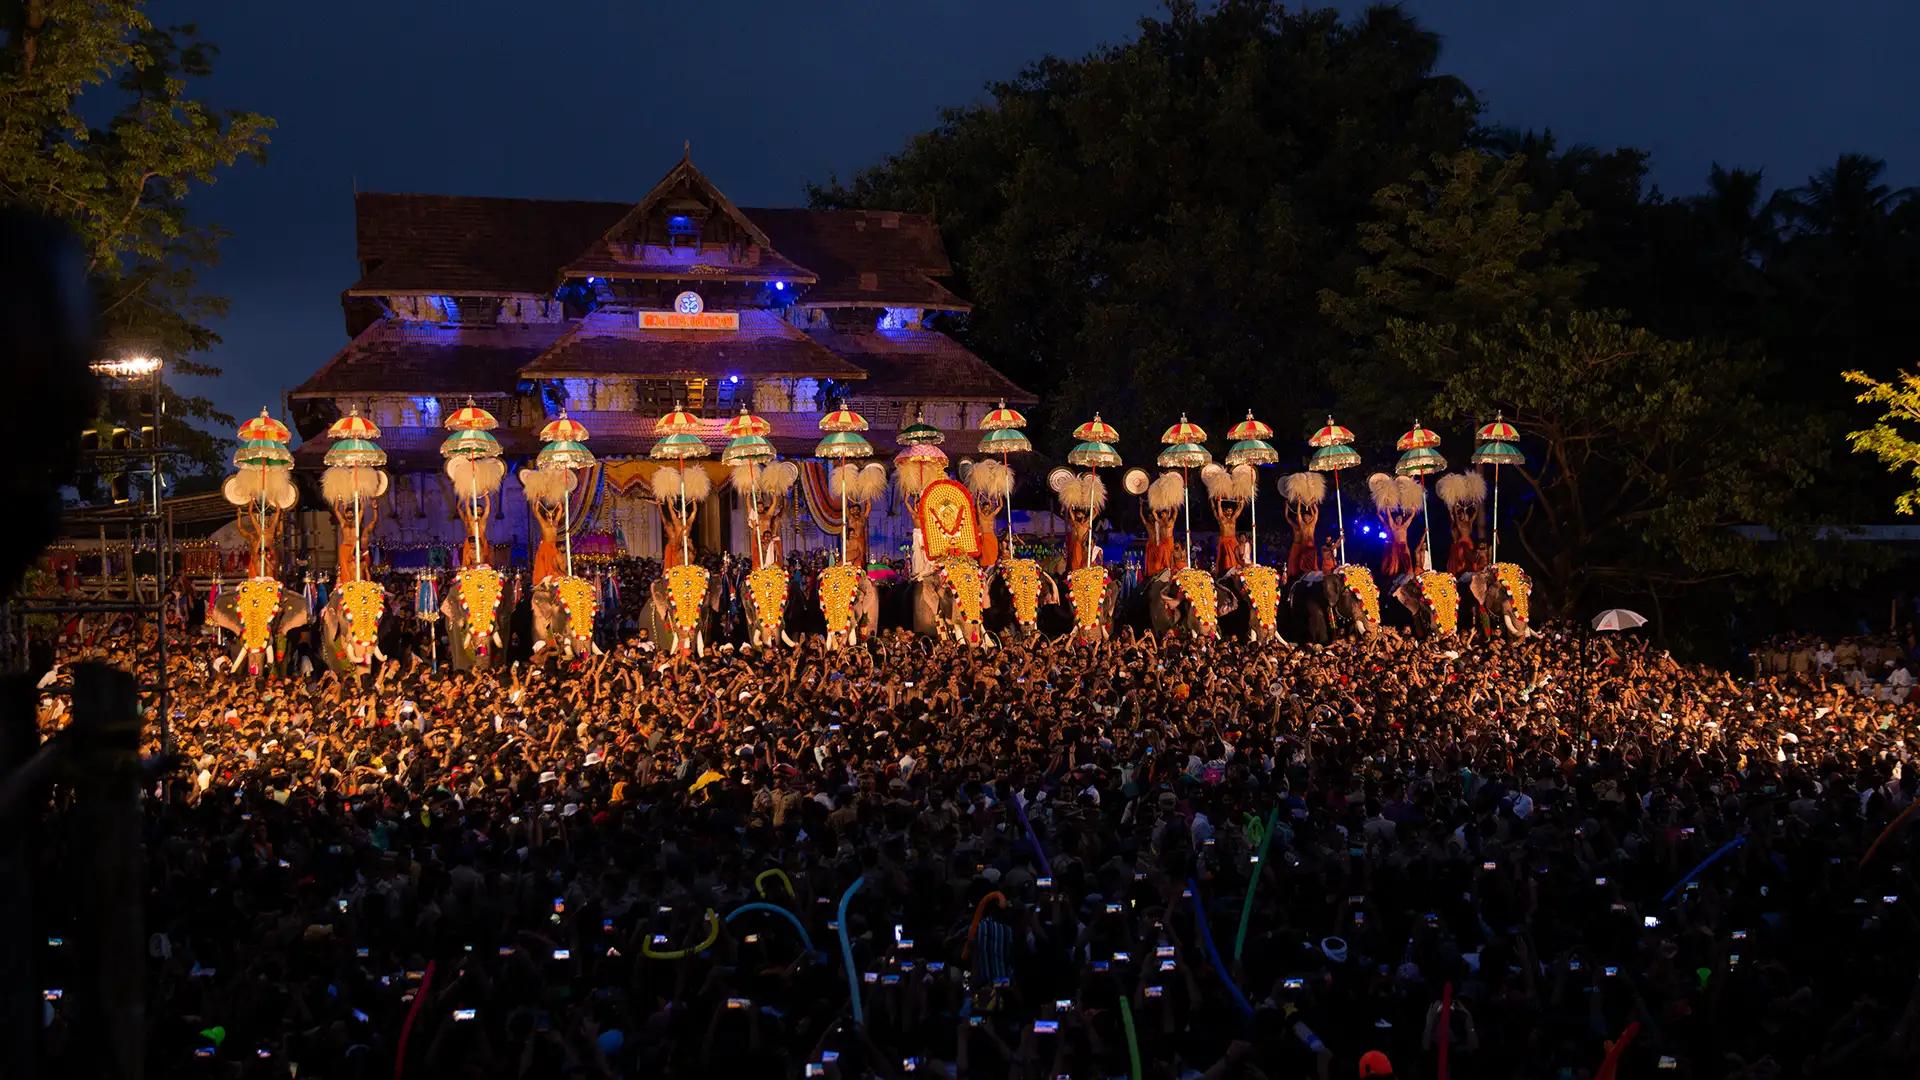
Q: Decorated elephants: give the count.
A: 15